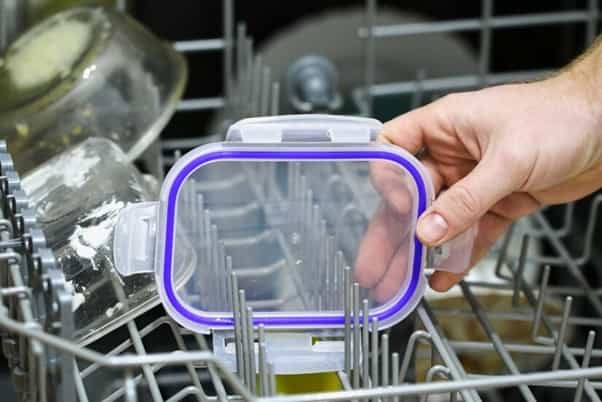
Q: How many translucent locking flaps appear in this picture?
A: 4